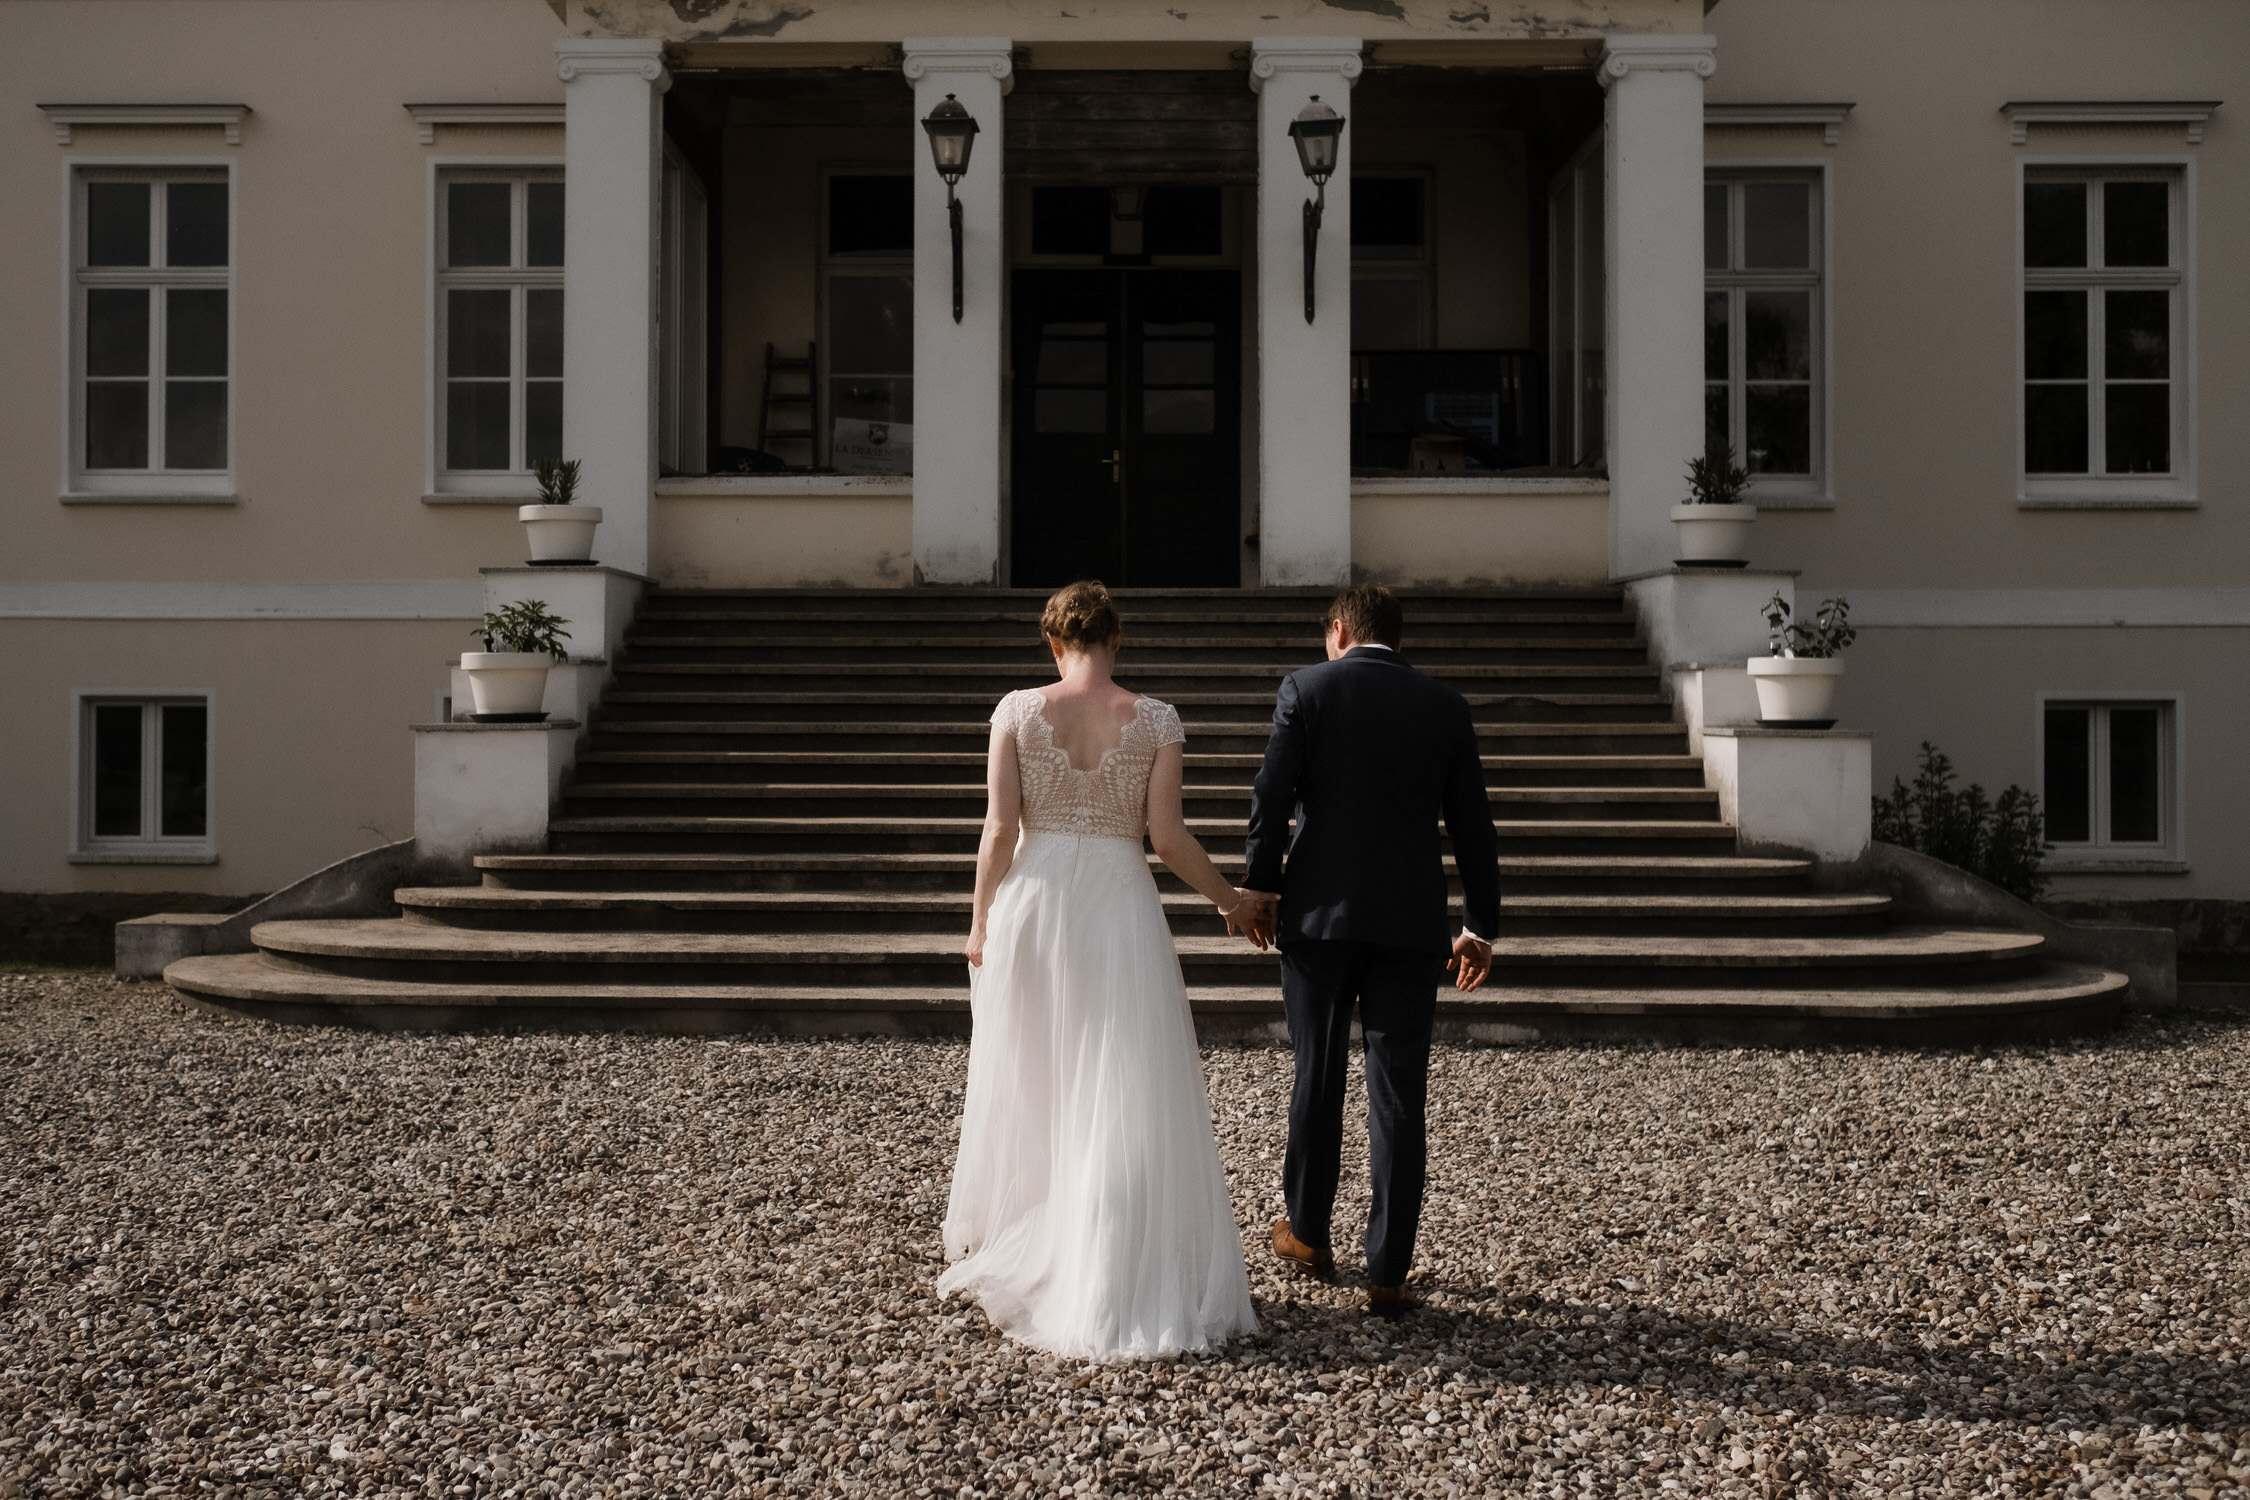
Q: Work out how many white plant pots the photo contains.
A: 4